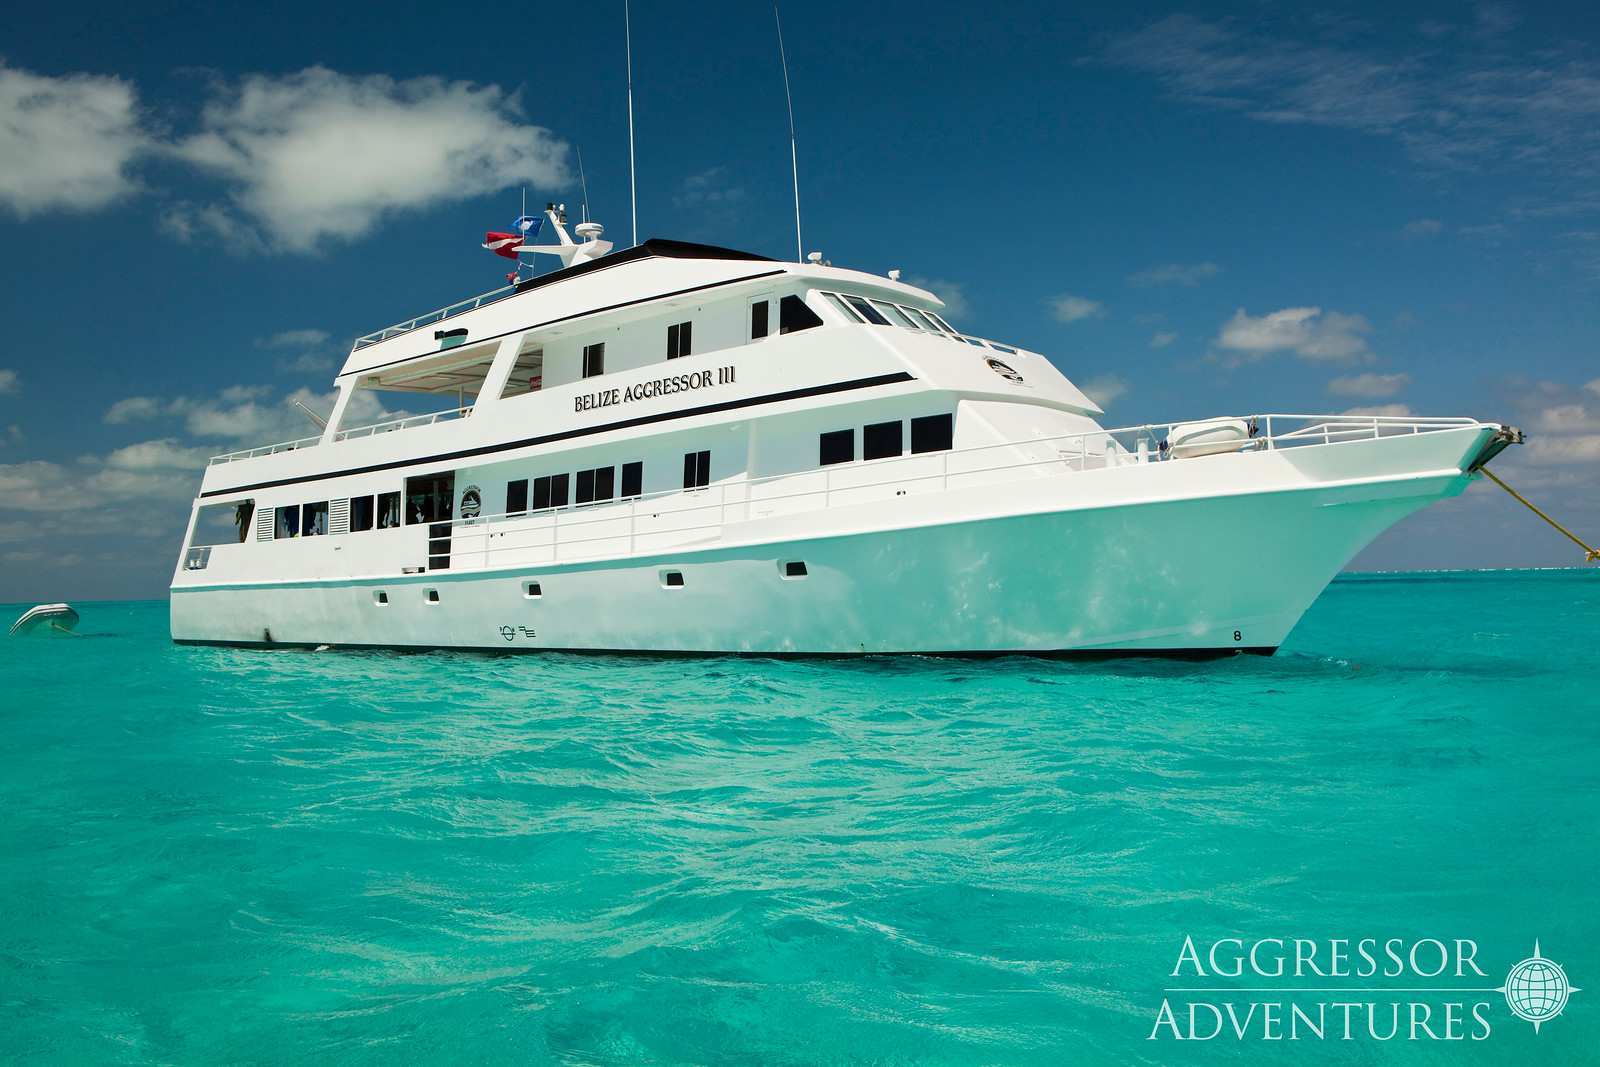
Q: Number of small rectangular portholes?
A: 5